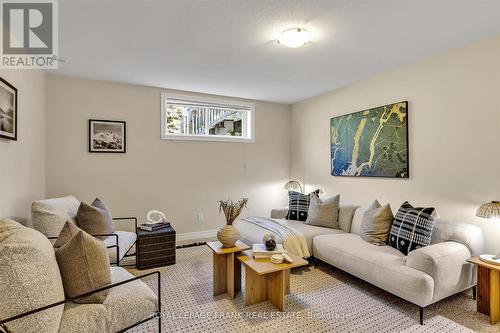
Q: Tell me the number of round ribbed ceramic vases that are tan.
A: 1